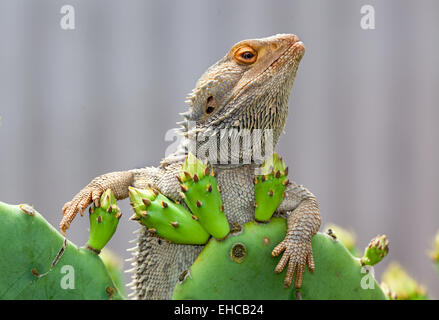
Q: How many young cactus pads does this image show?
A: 5